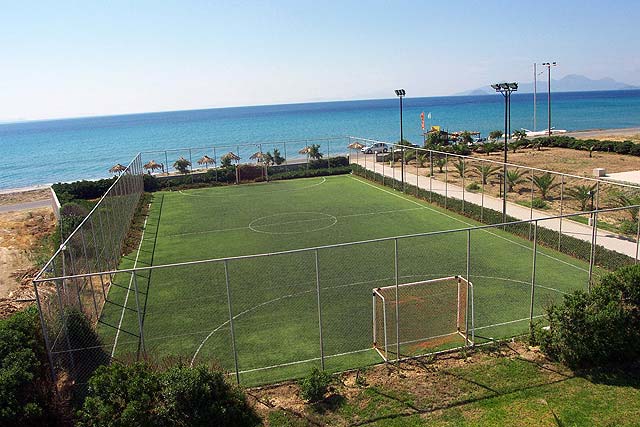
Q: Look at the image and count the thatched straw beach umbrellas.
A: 8